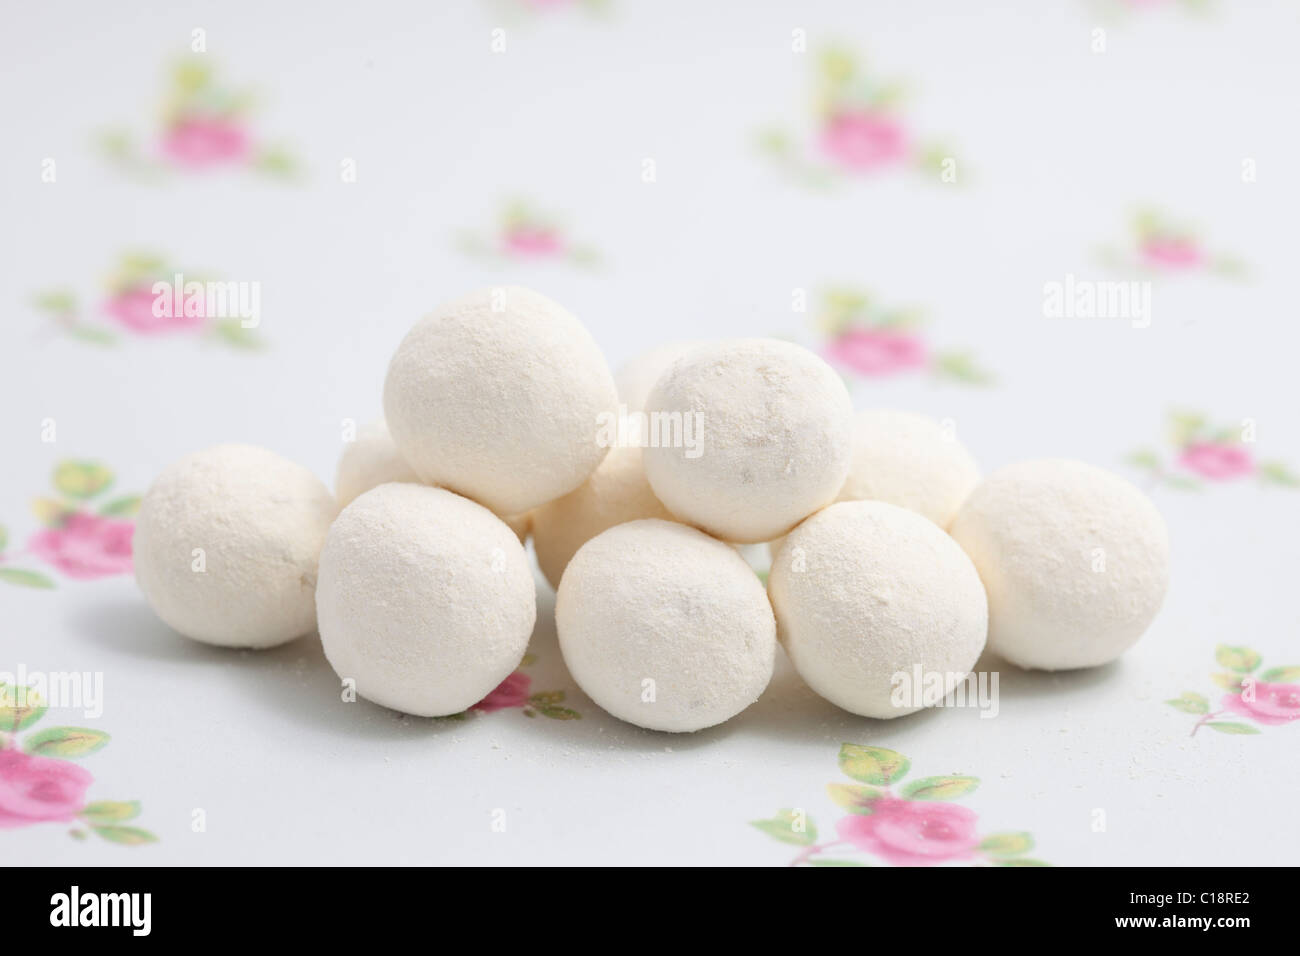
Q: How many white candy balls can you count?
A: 11